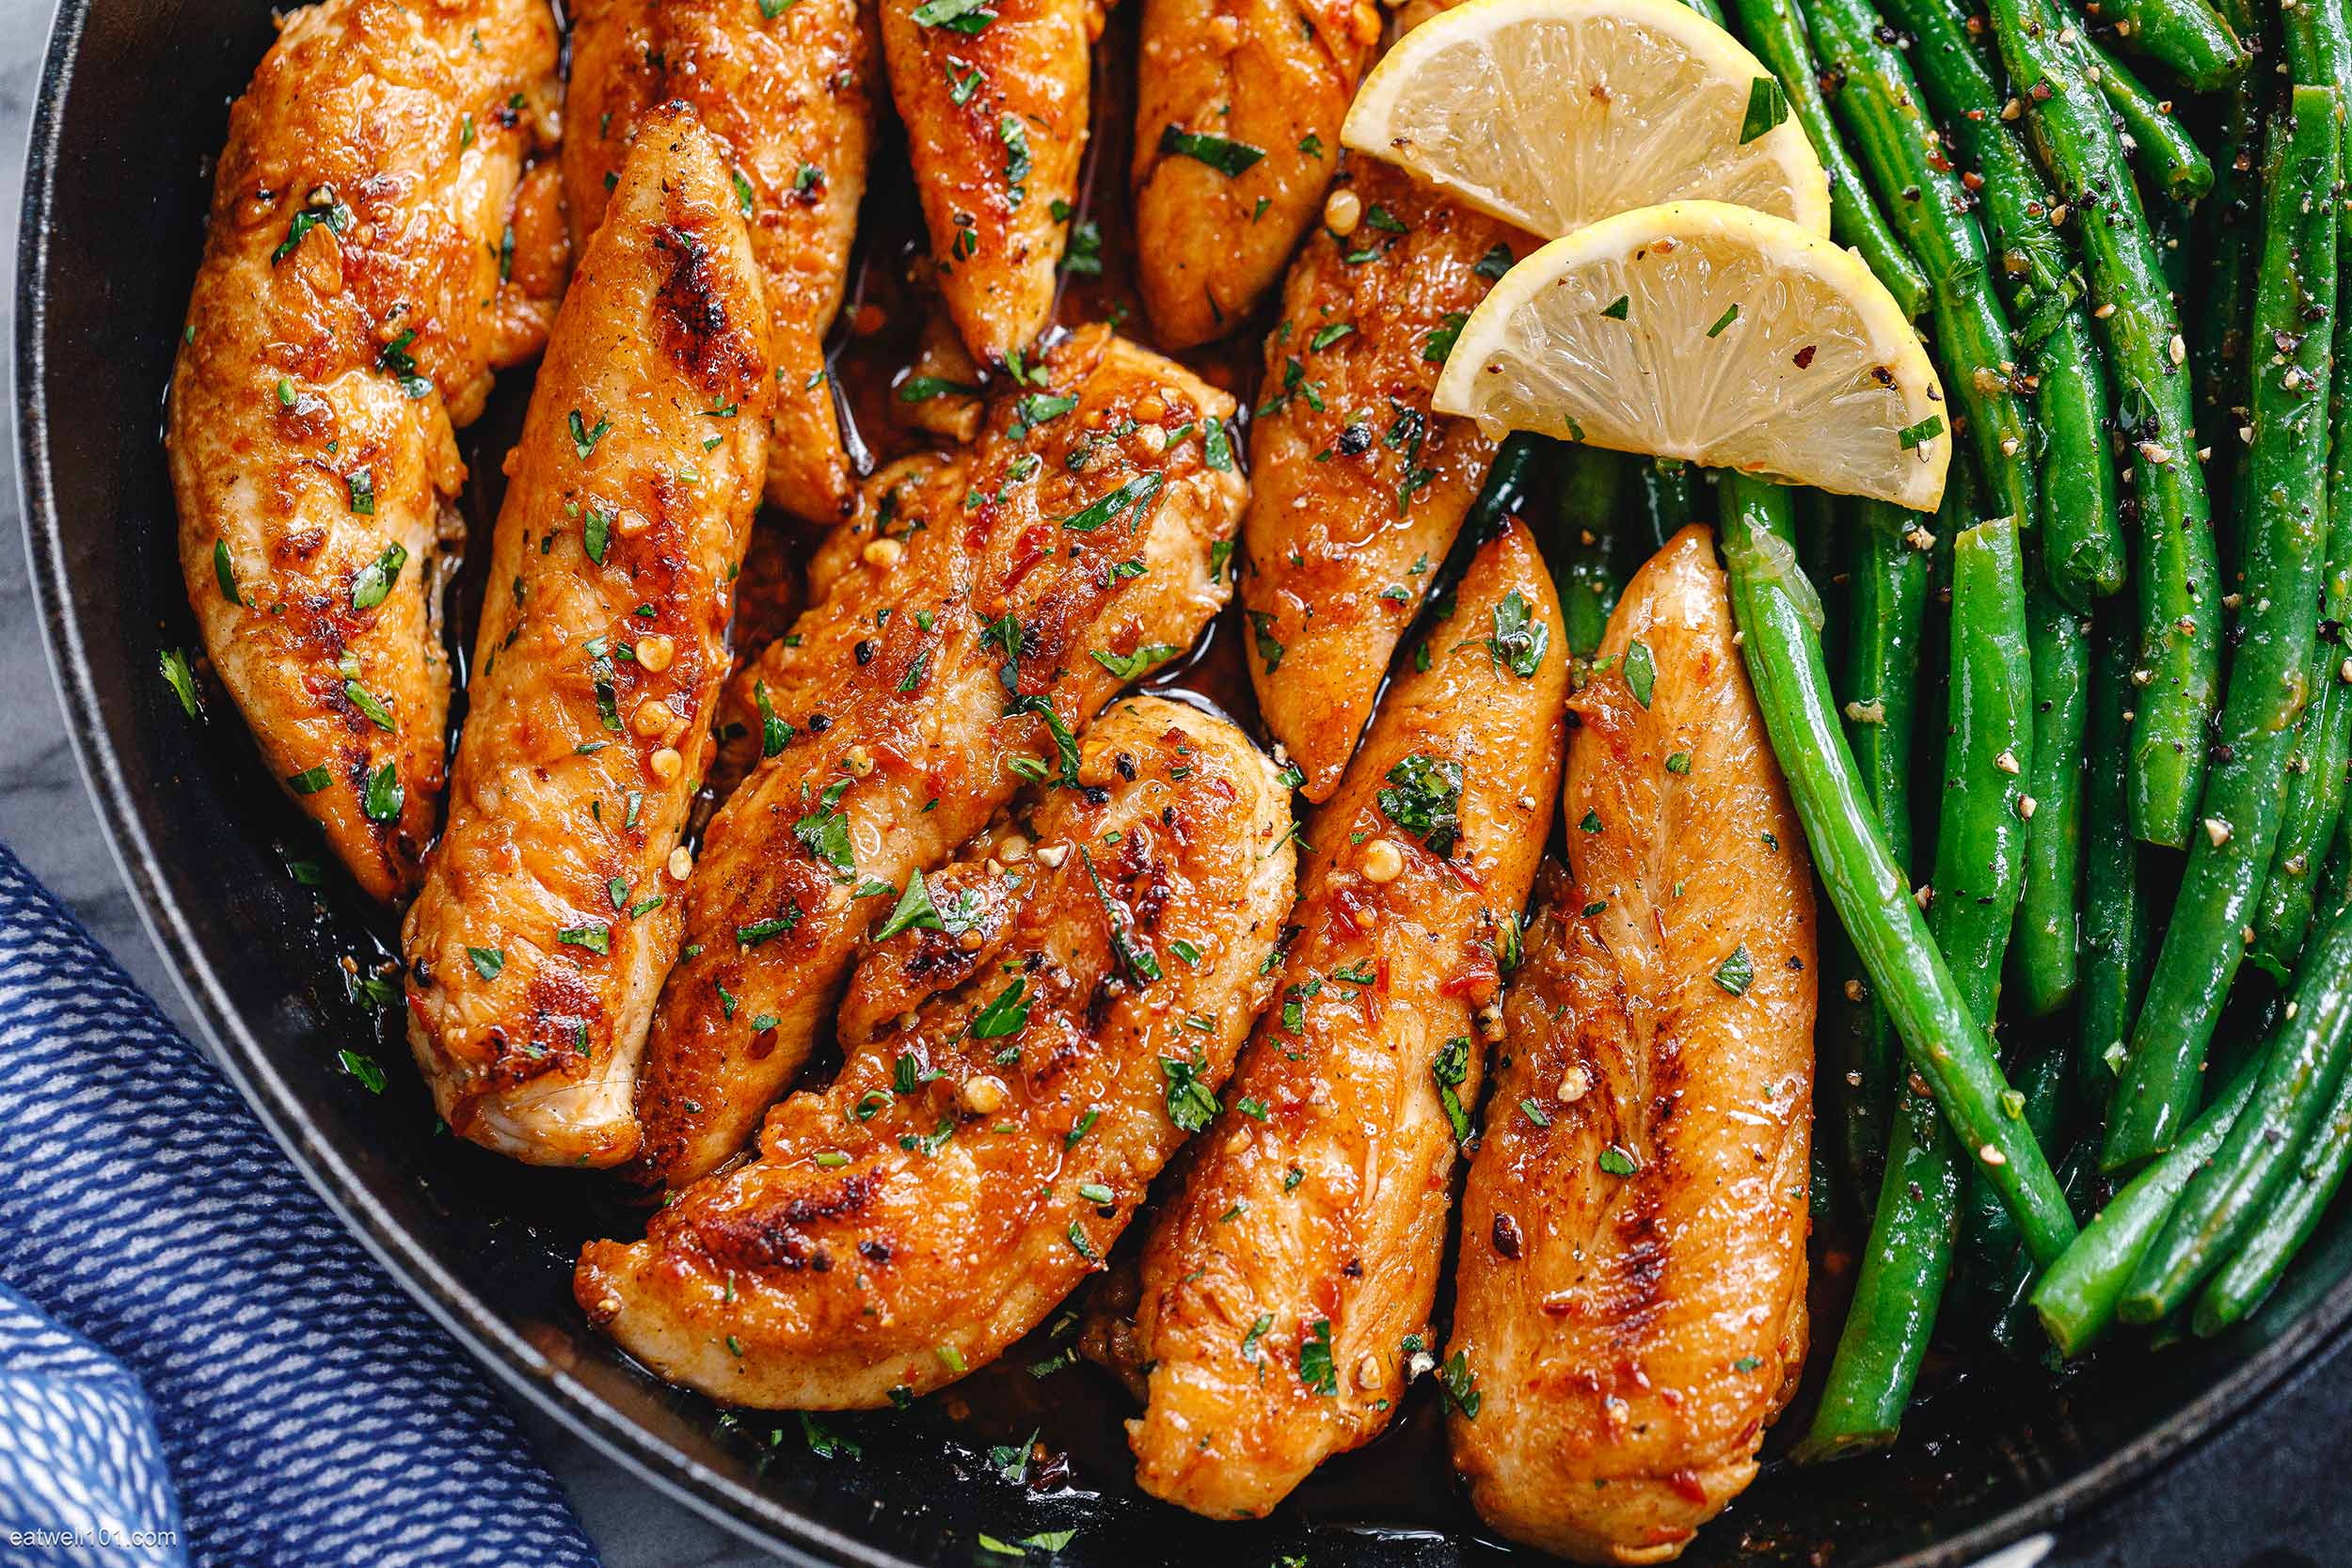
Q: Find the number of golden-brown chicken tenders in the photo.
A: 10